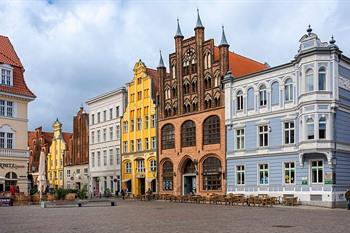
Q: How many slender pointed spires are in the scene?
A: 4